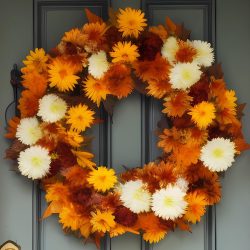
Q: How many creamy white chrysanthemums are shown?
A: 10